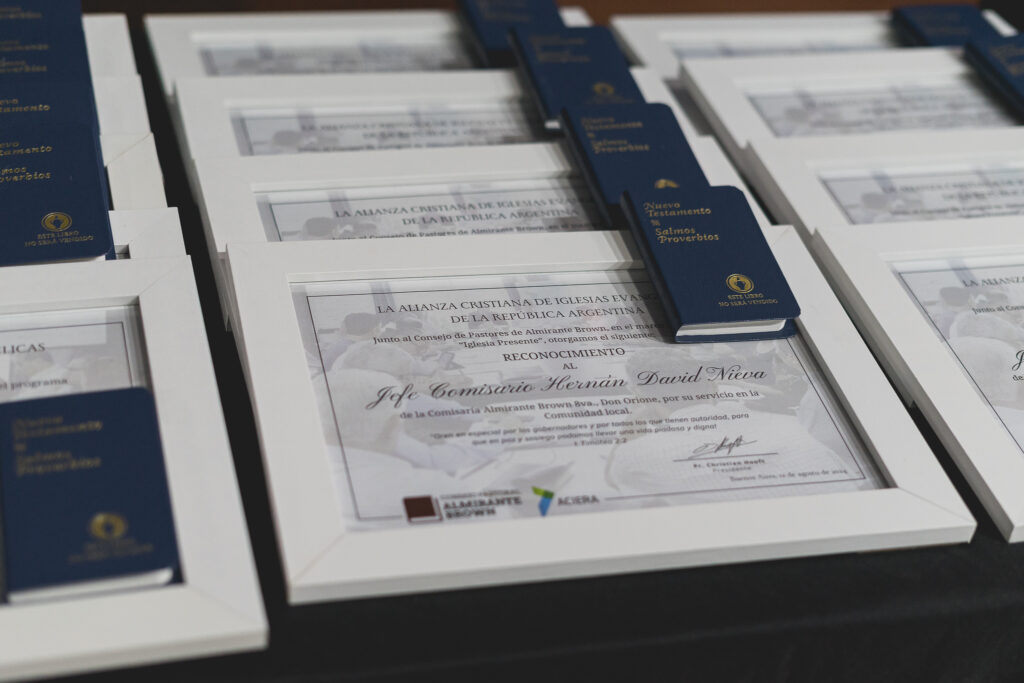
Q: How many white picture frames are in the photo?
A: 13